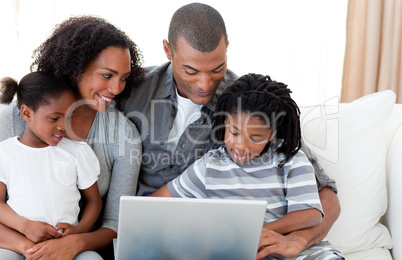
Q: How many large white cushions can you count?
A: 1